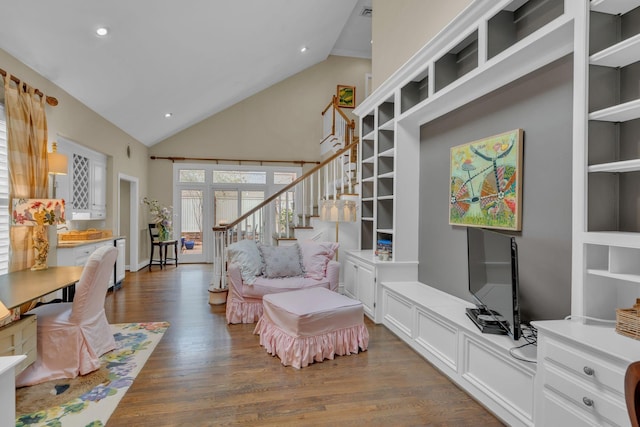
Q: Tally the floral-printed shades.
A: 1